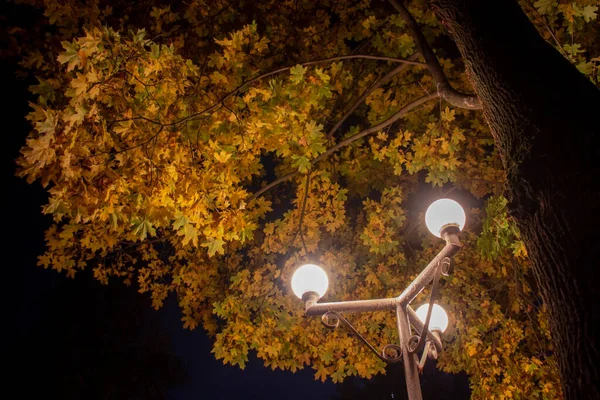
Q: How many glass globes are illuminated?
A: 3